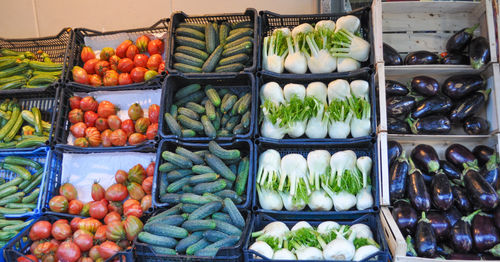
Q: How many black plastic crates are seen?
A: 14